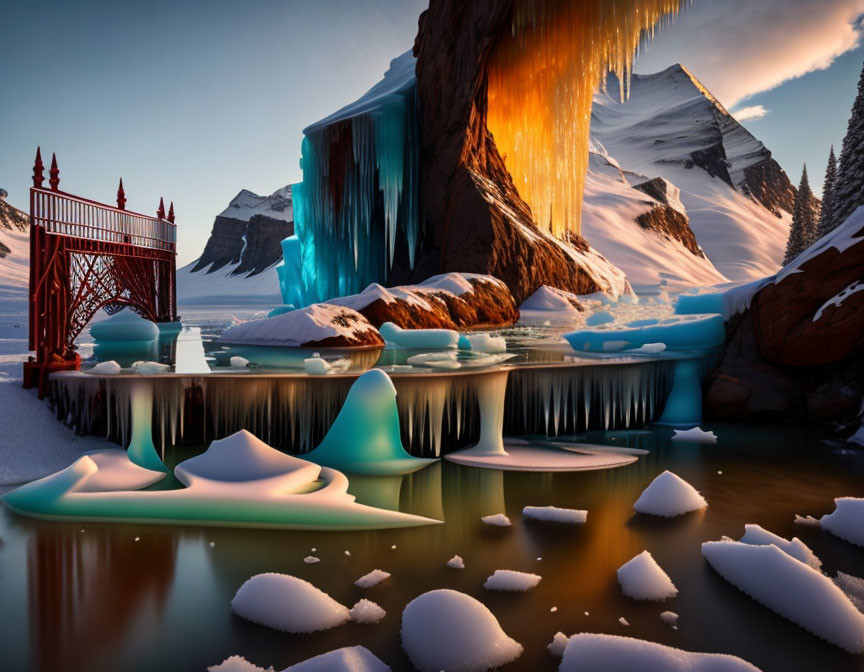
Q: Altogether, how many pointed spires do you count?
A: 5